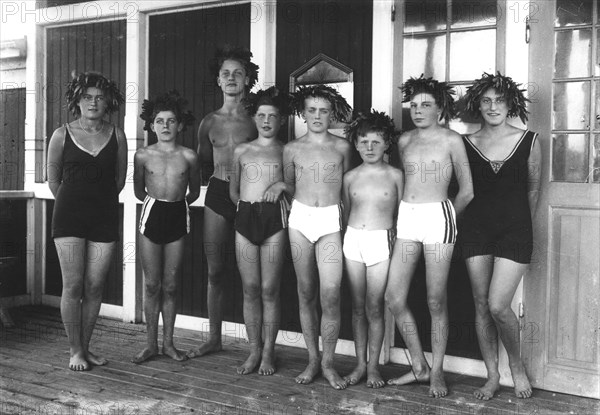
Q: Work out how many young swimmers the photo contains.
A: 8